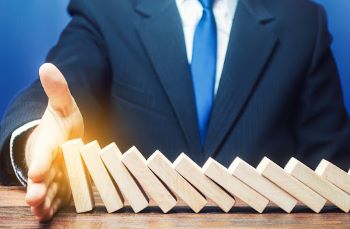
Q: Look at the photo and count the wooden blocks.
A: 11